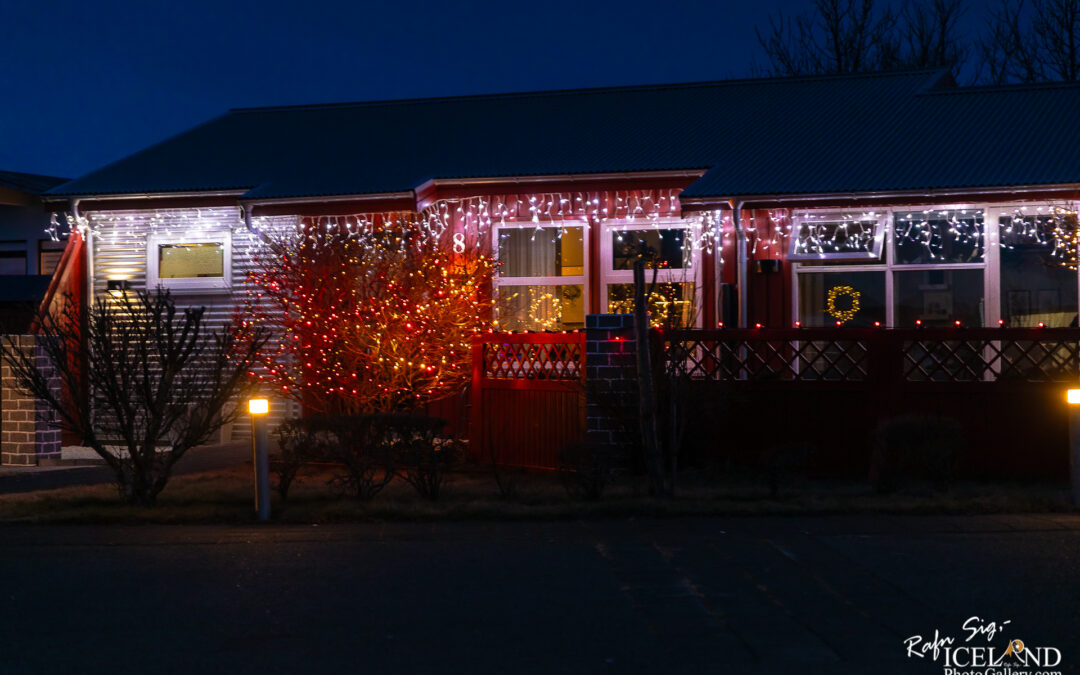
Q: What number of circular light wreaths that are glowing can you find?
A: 3